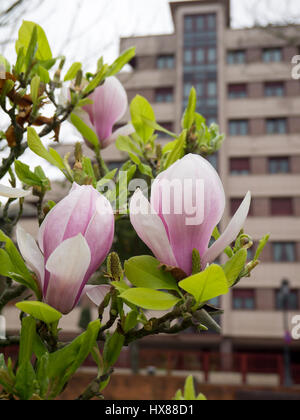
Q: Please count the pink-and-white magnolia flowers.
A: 3